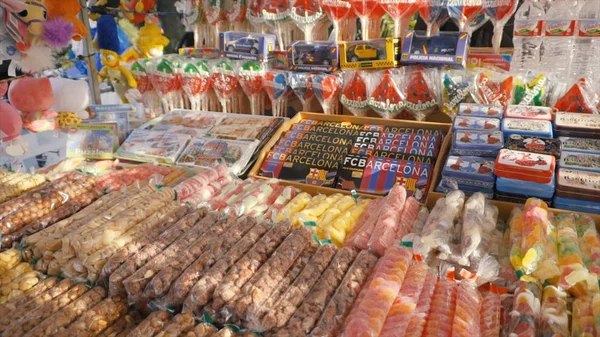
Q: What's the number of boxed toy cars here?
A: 4